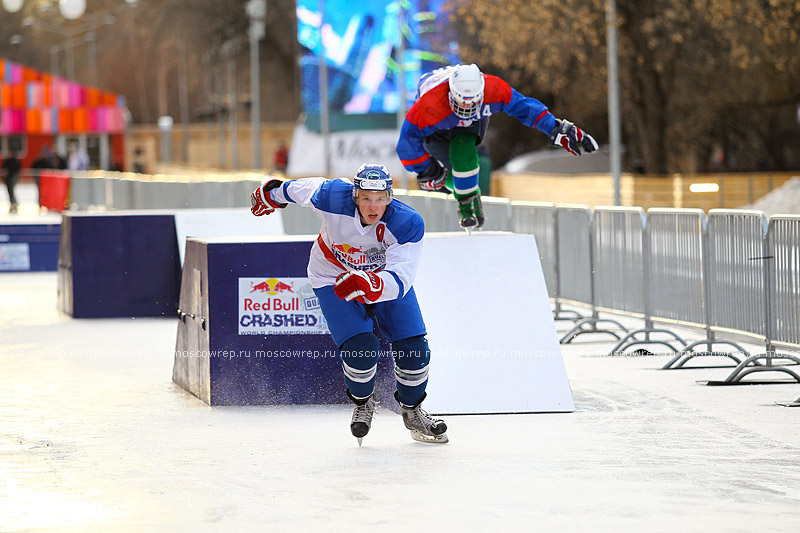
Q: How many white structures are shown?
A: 2